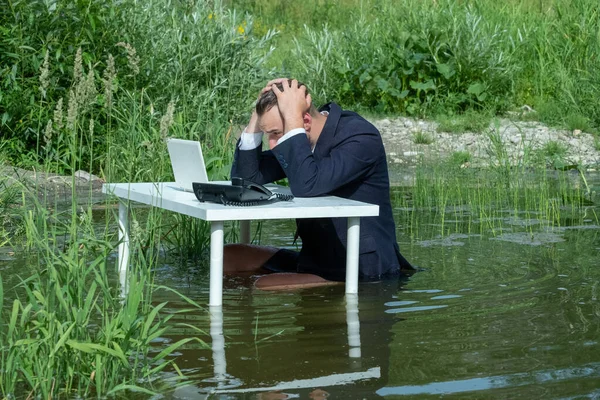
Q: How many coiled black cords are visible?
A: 1